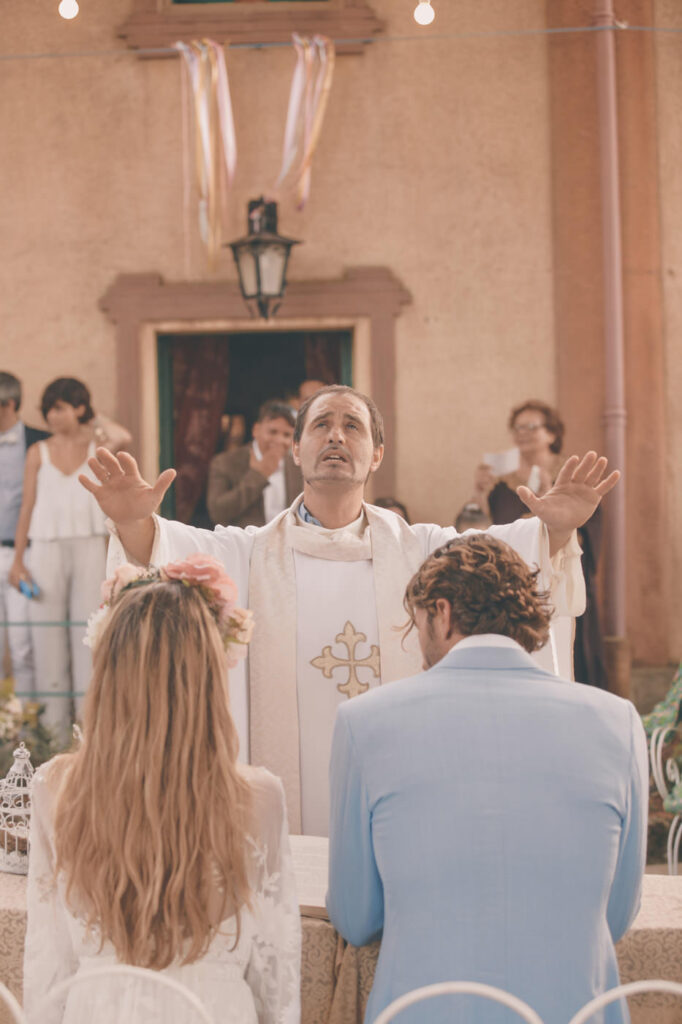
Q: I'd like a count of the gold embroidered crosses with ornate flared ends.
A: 1